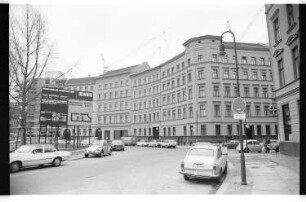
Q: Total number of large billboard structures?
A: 1